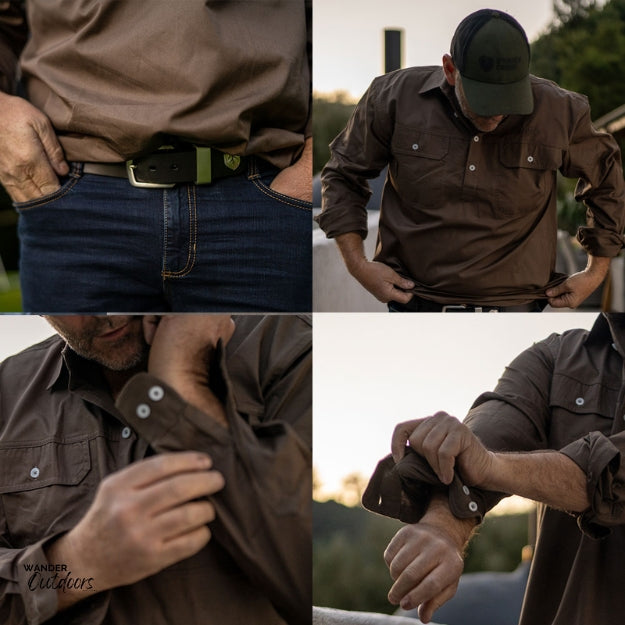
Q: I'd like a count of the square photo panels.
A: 4